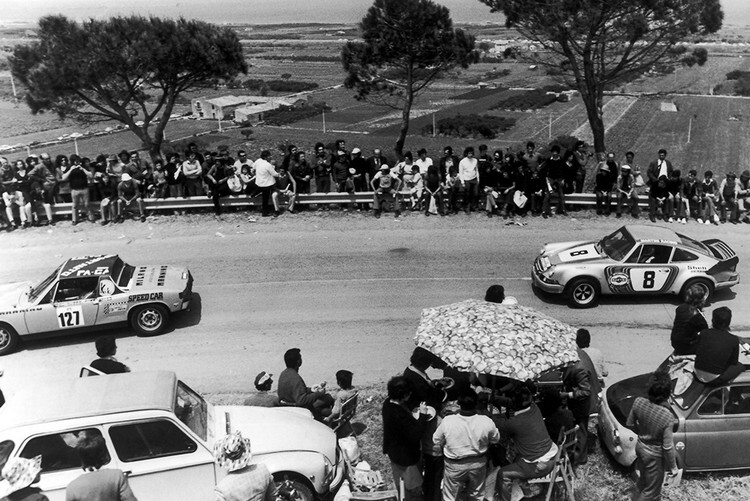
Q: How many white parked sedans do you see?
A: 1